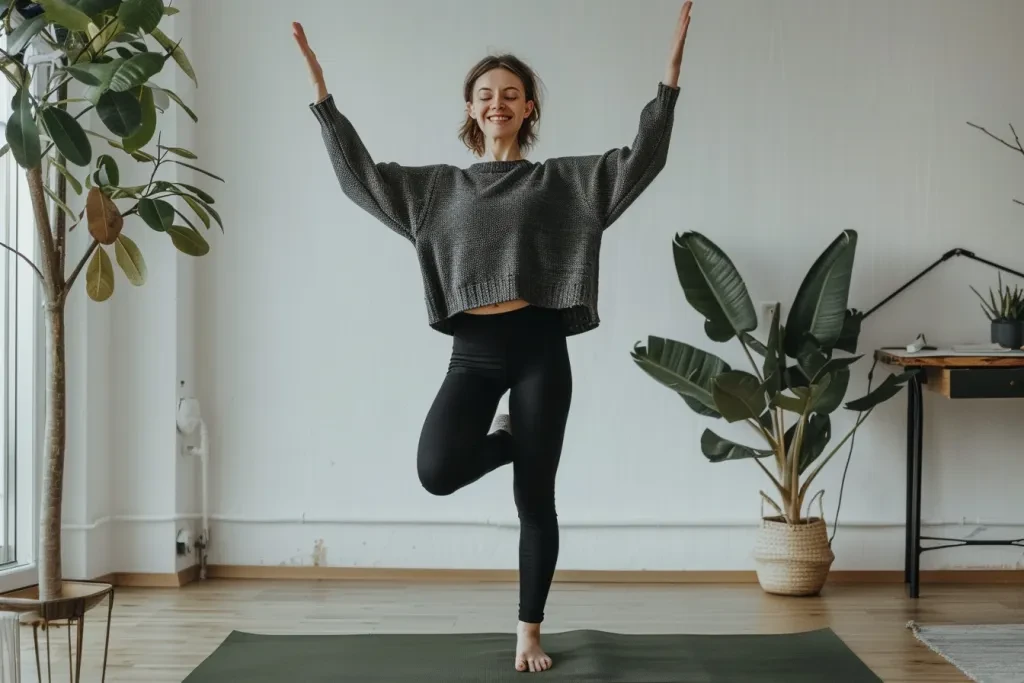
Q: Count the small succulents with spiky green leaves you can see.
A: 1